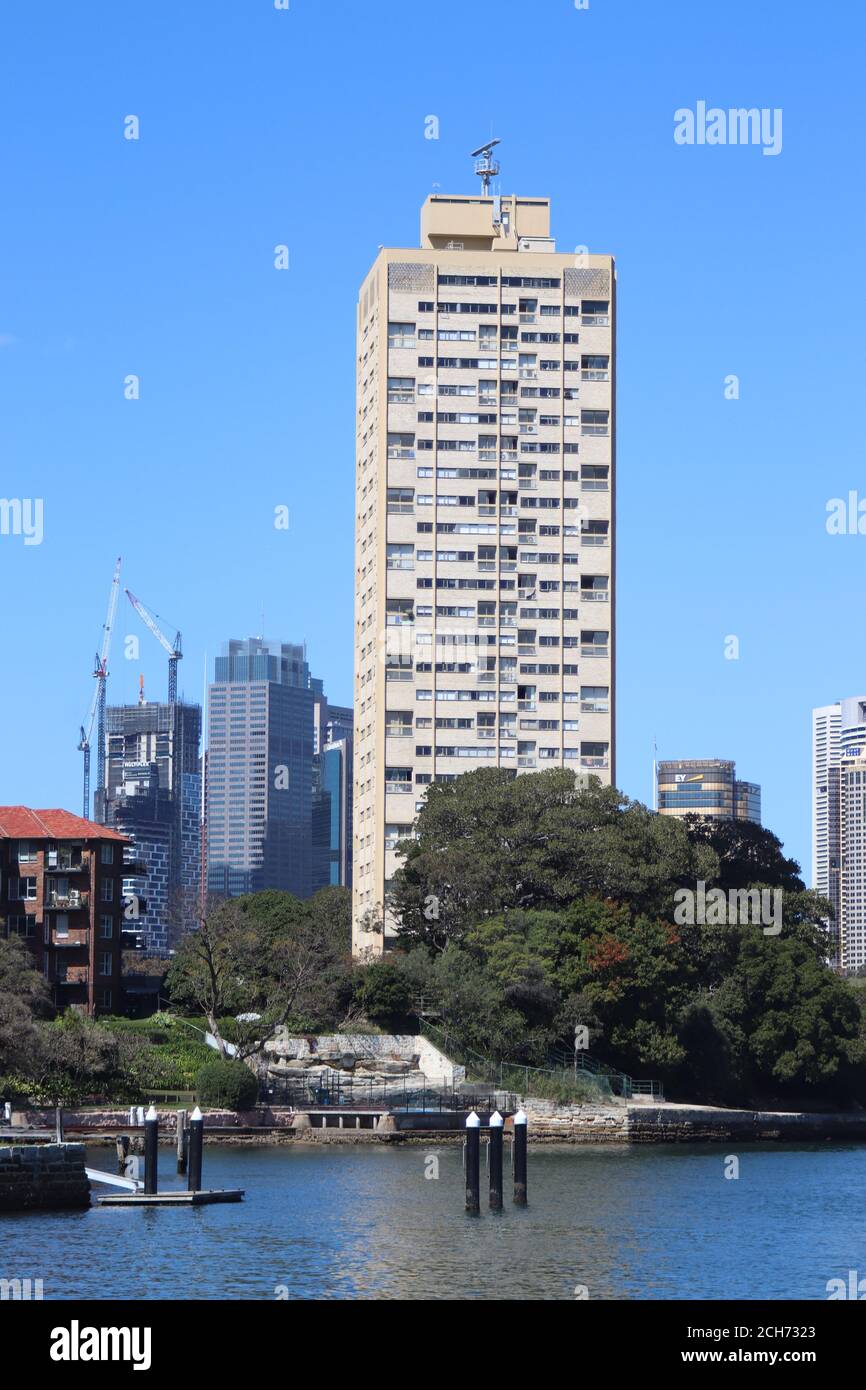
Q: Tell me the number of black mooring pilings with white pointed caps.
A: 5